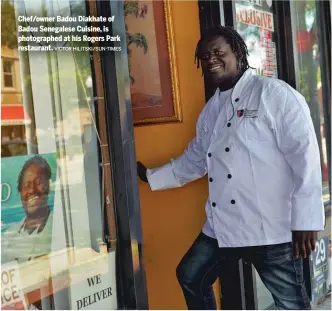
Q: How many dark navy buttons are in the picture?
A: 8